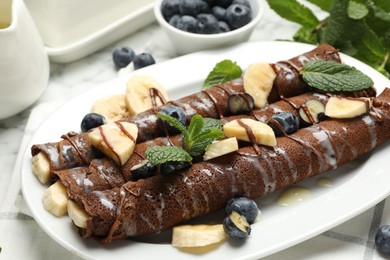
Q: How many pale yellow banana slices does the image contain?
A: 11